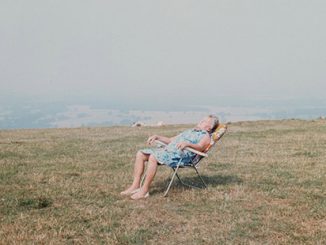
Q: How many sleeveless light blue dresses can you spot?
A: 1